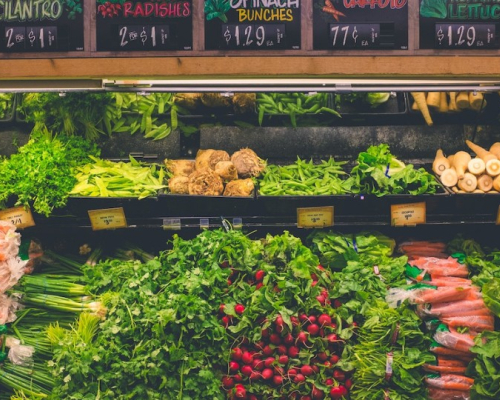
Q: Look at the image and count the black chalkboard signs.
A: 5